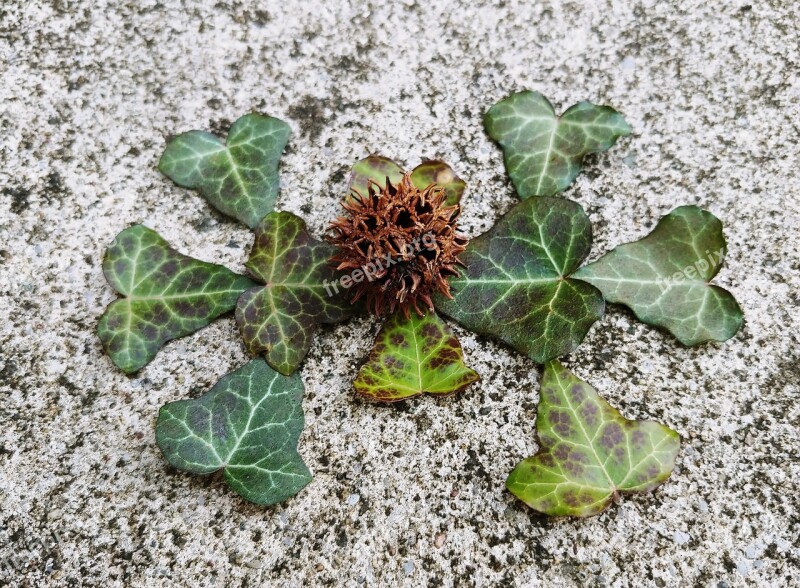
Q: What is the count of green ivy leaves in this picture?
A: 10